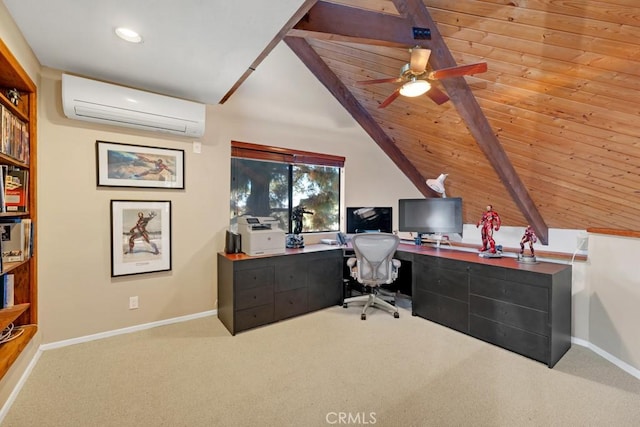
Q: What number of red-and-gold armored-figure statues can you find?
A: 2